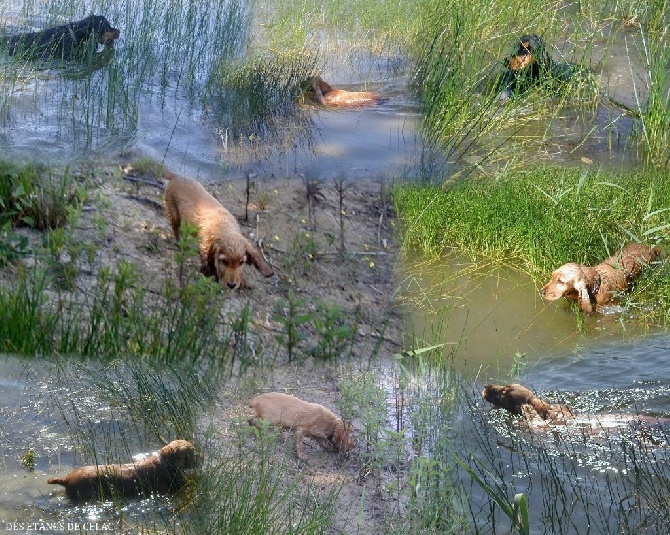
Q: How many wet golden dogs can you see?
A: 4